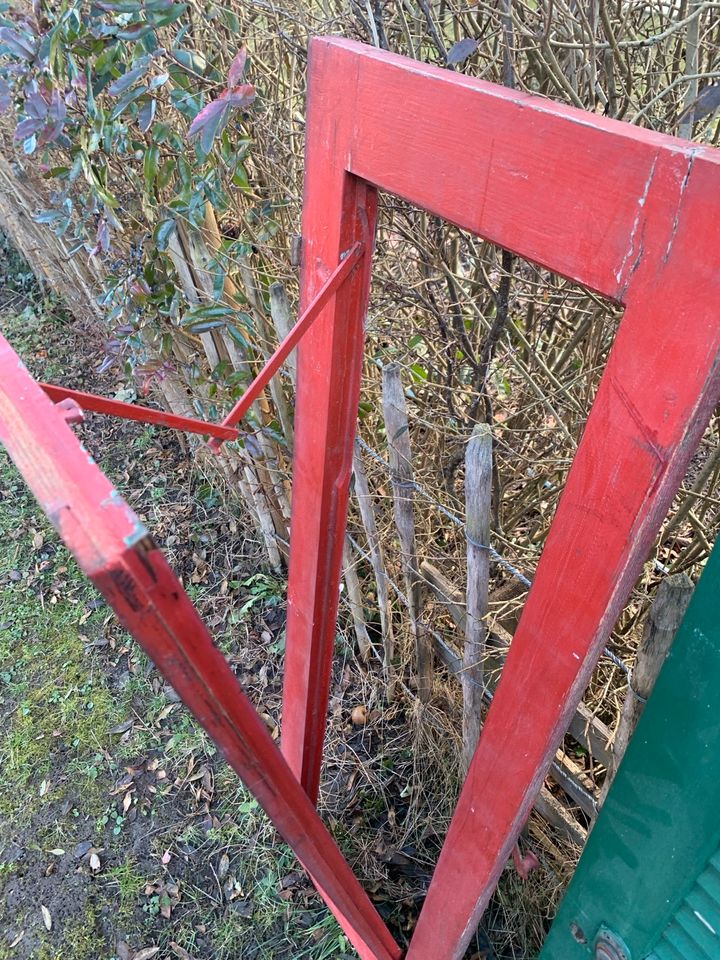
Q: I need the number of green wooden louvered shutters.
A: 1